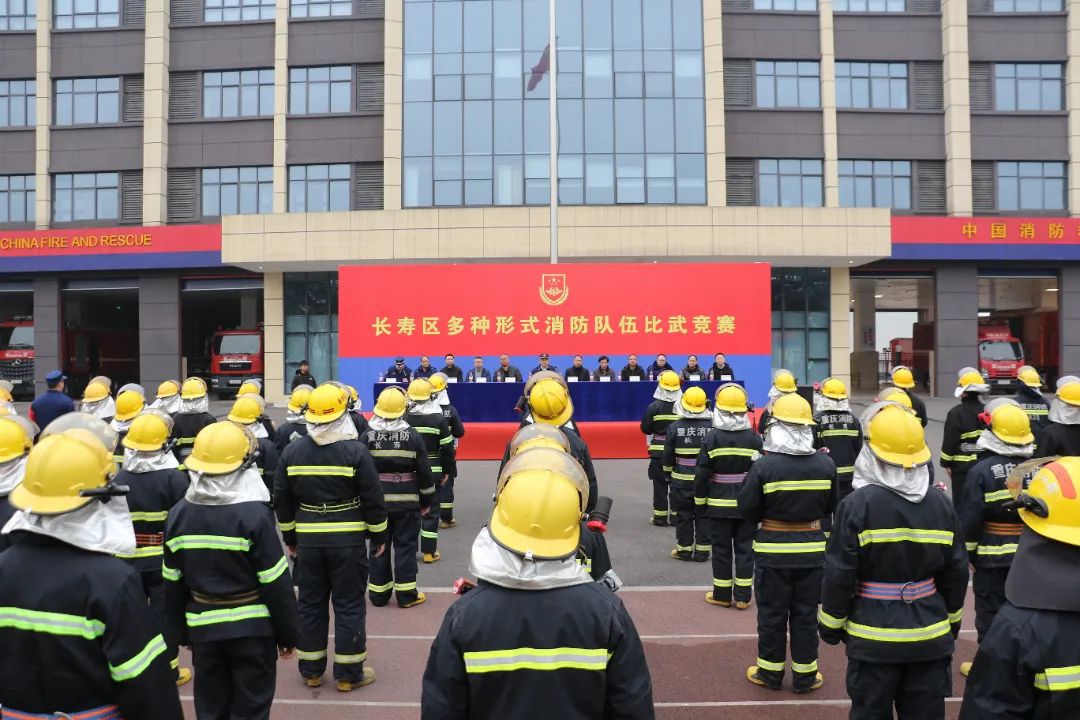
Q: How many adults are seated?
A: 12